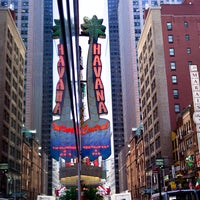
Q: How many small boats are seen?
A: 0